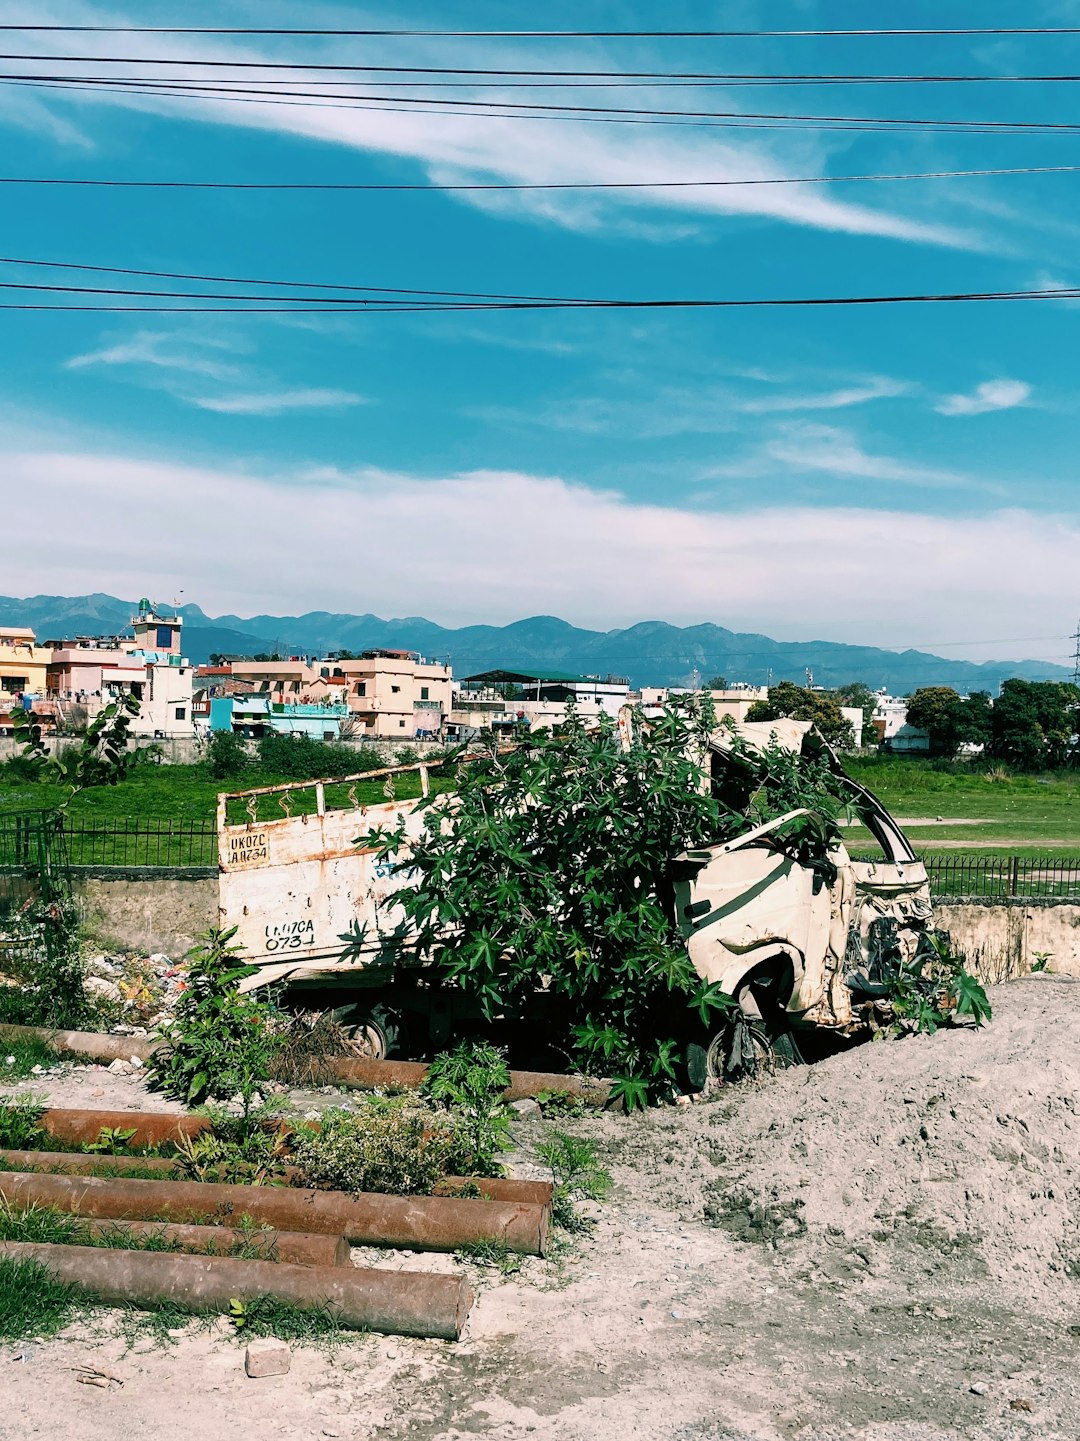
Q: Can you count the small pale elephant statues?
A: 0